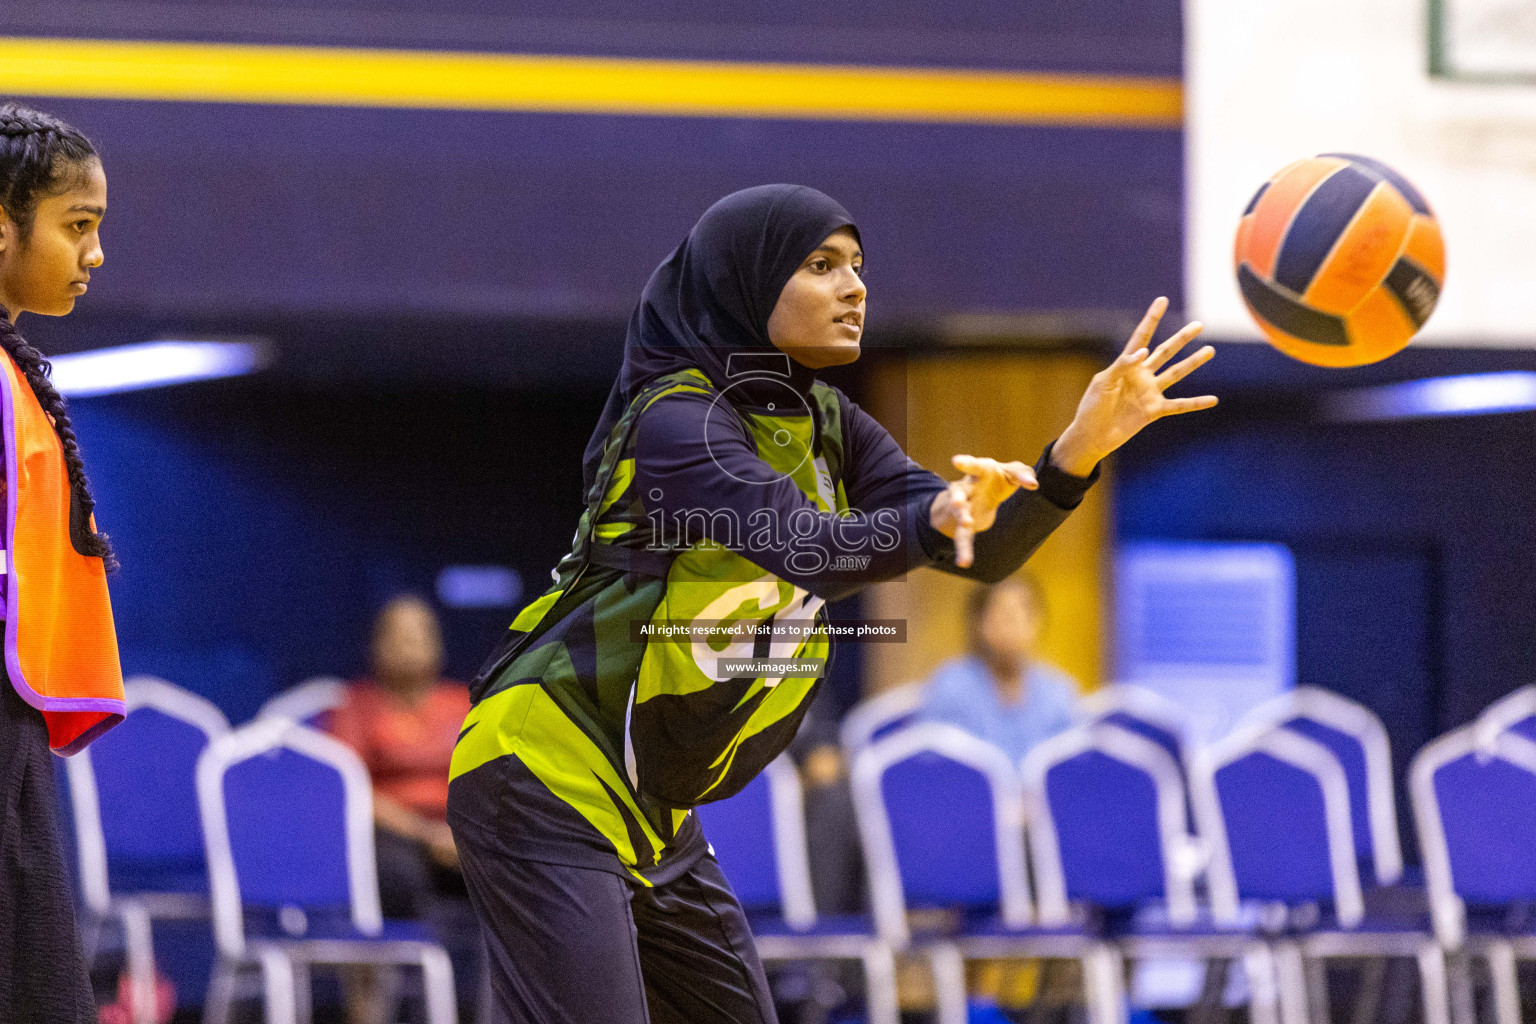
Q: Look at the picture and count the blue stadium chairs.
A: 12